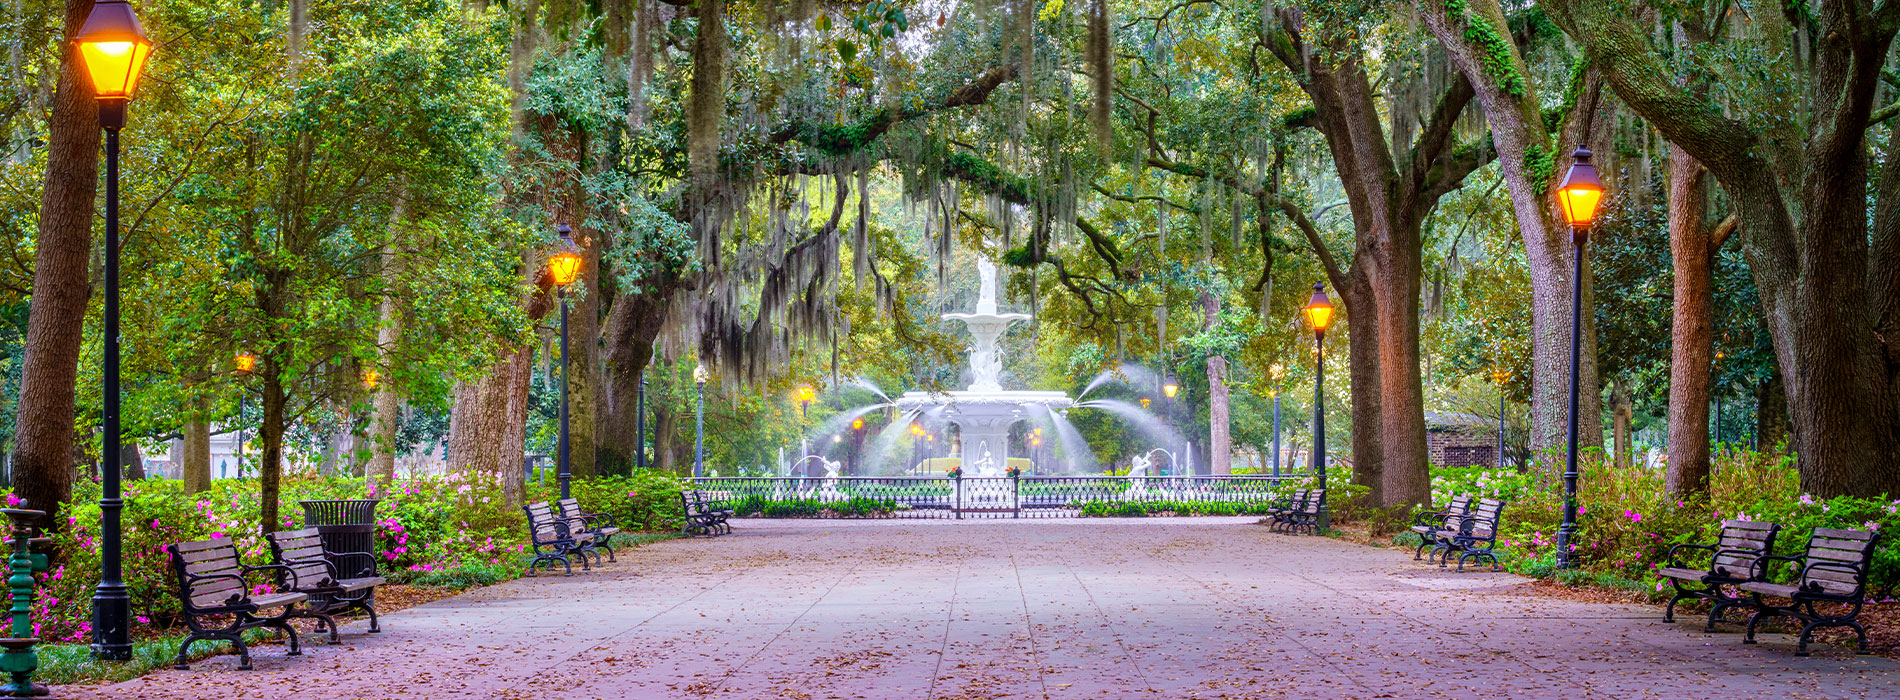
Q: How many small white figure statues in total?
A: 3